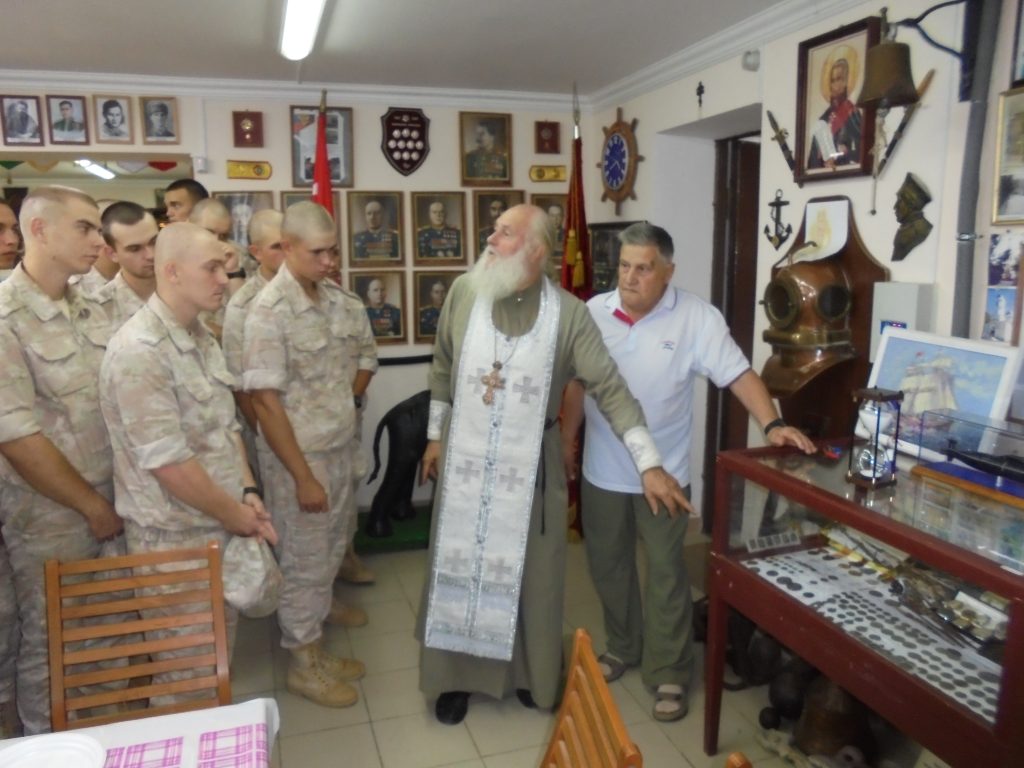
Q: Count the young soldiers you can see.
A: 9